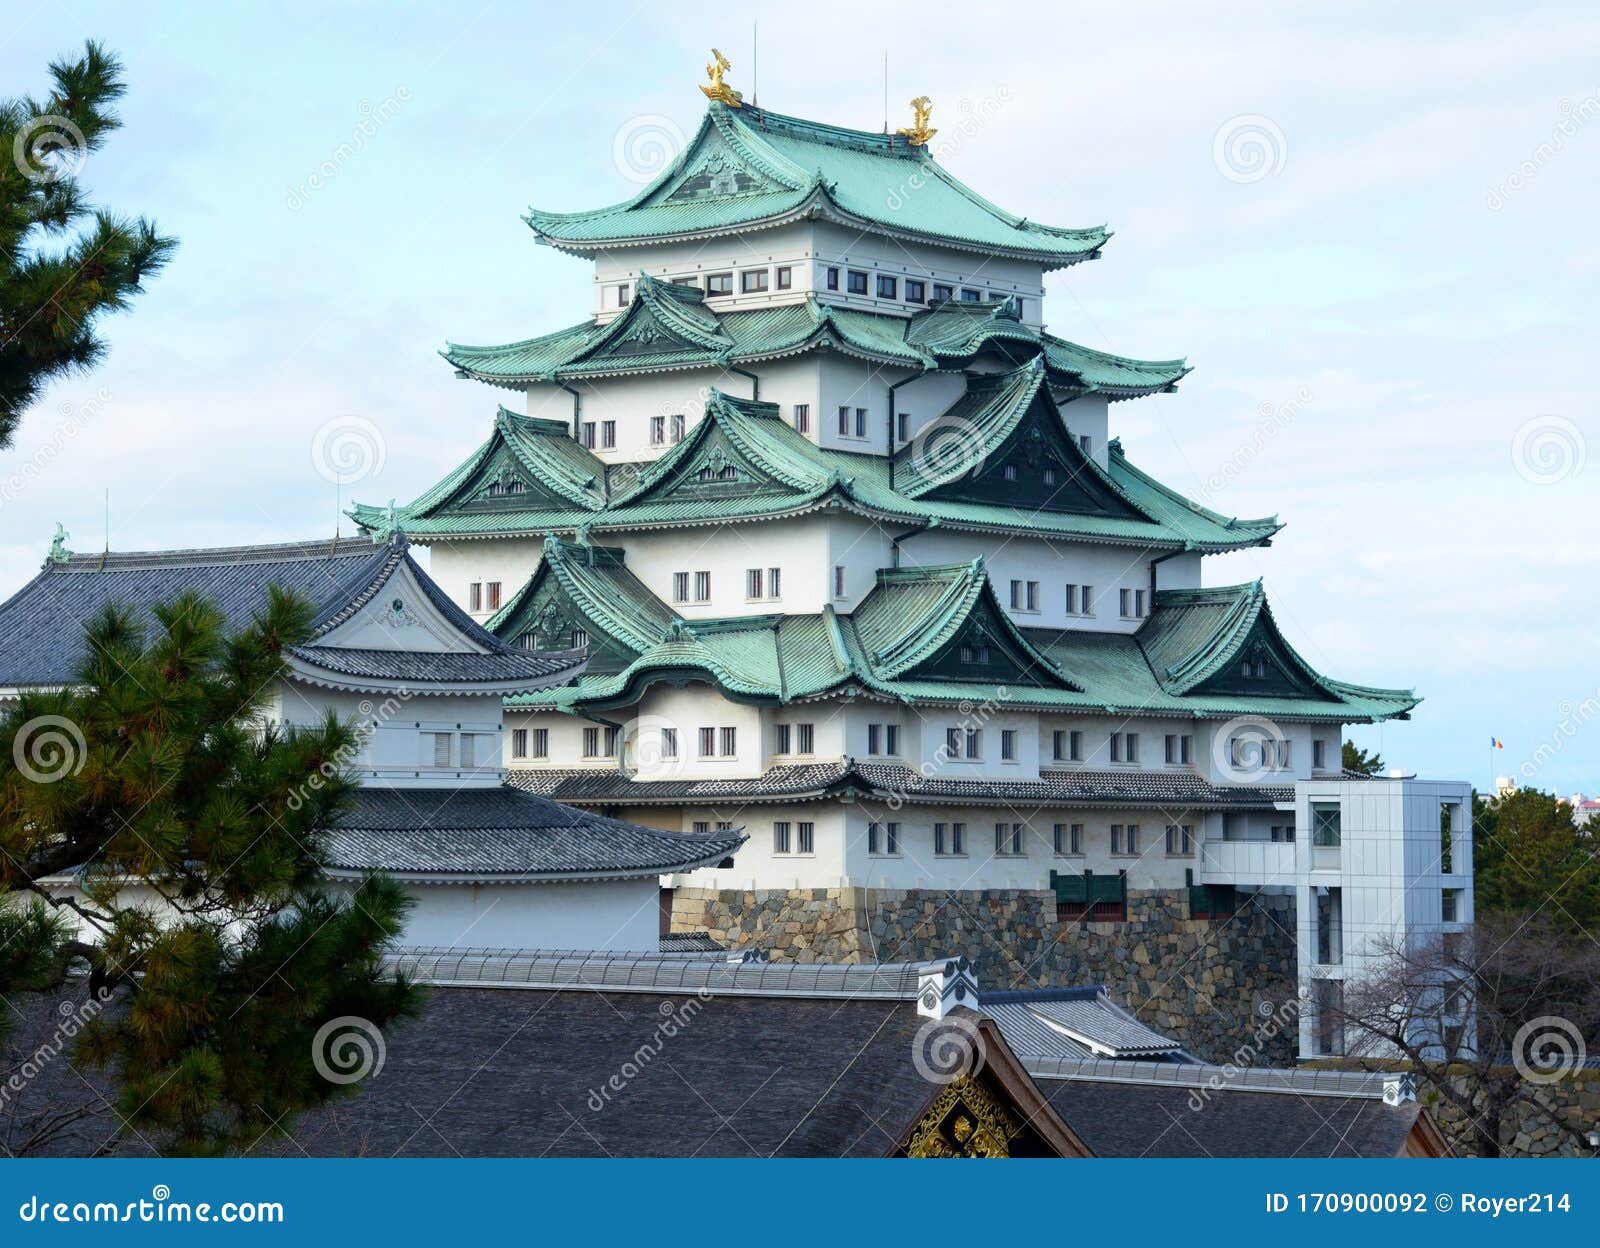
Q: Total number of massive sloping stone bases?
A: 1